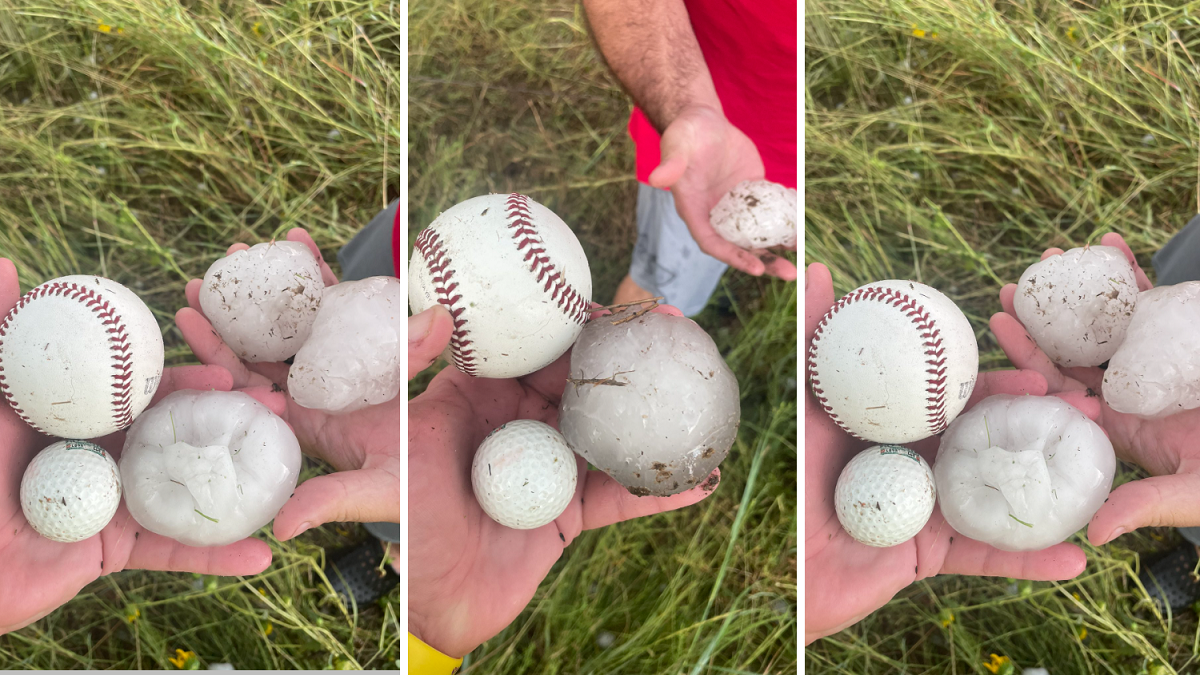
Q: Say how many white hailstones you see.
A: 8